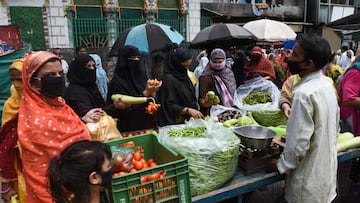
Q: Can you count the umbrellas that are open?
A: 3